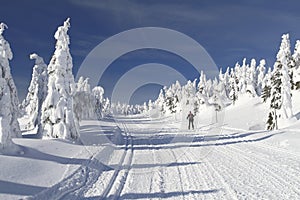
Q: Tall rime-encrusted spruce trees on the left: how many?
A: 3